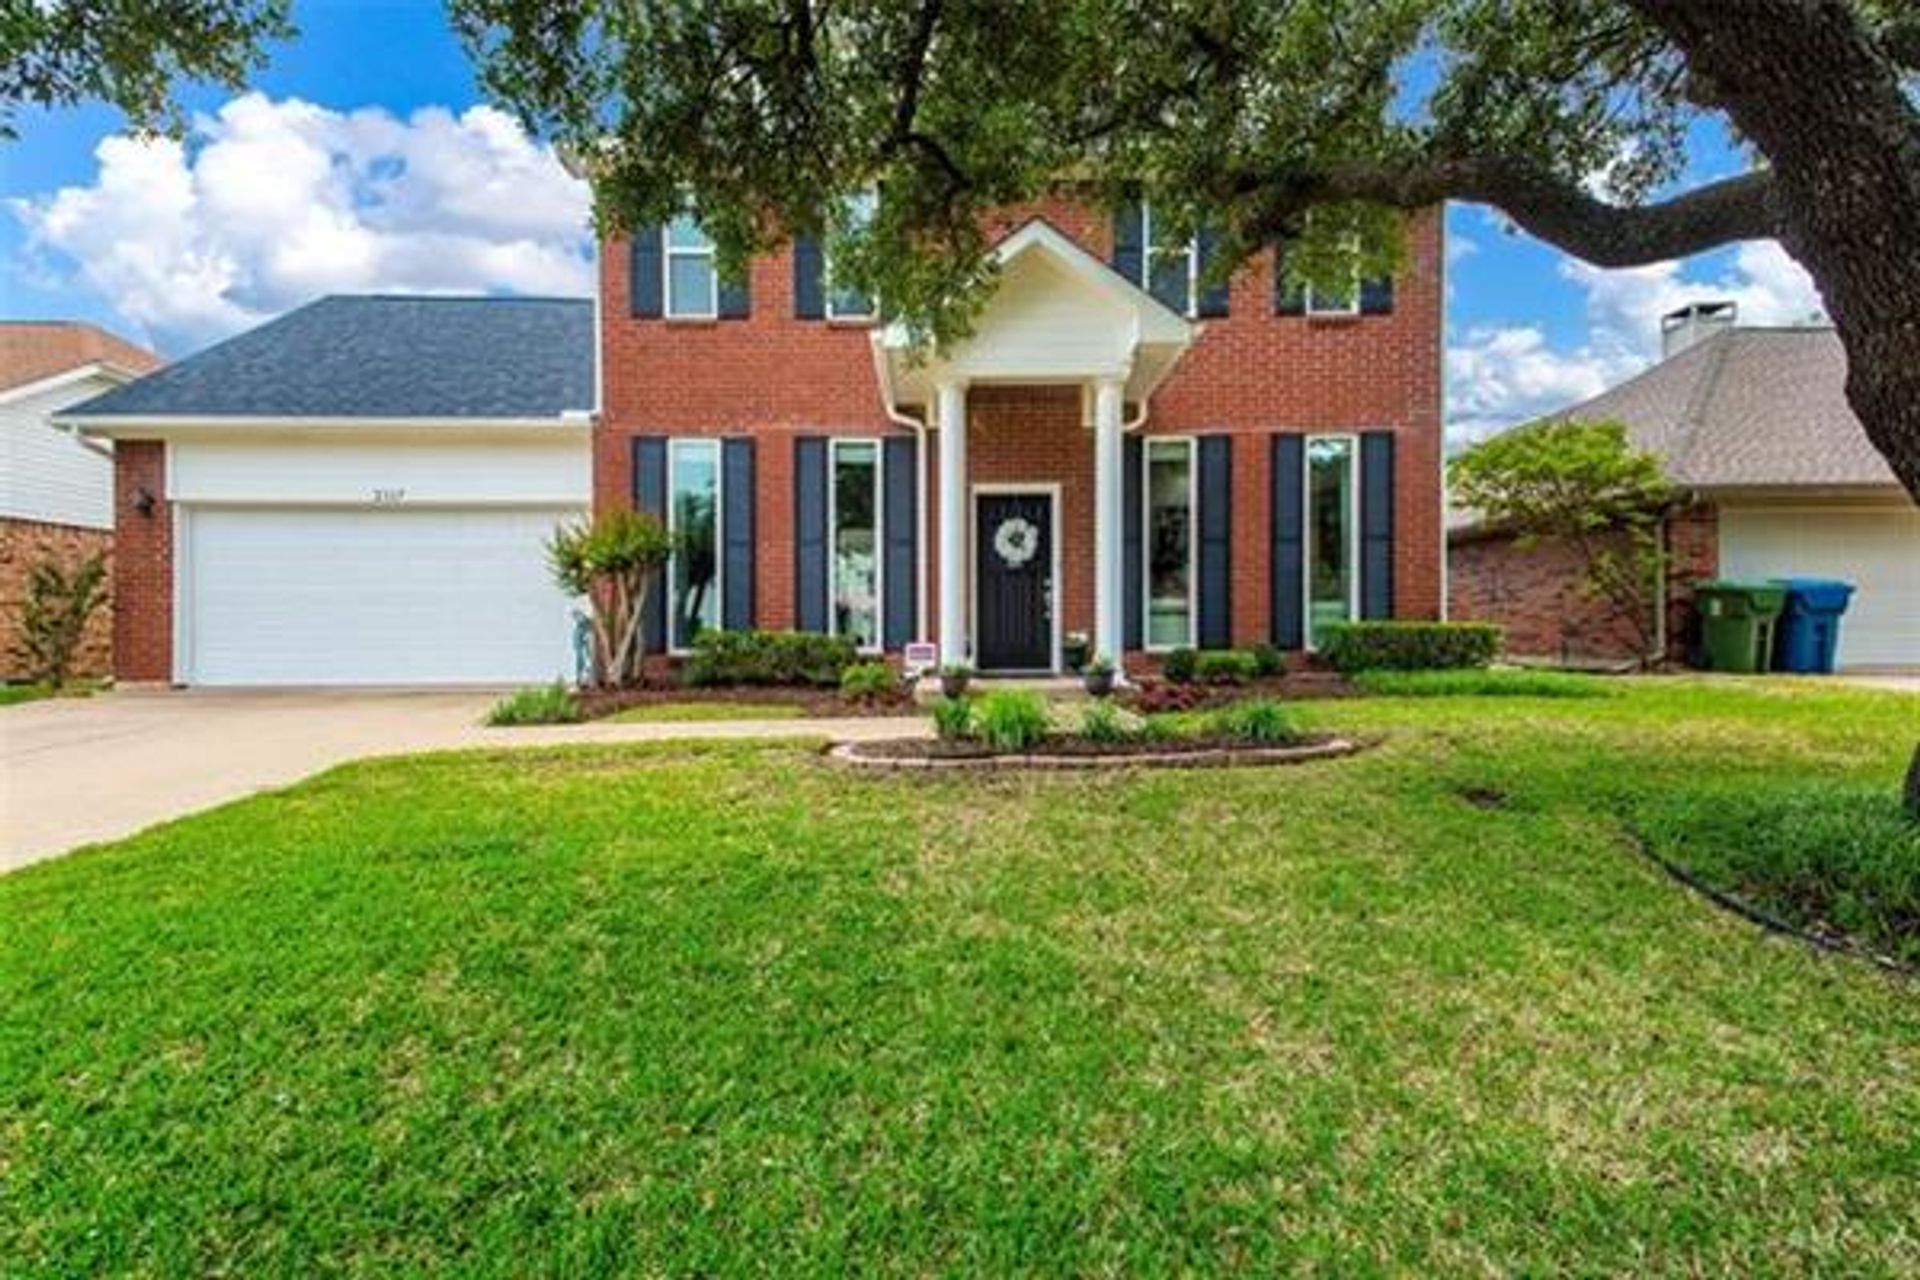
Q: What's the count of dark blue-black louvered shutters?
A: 15